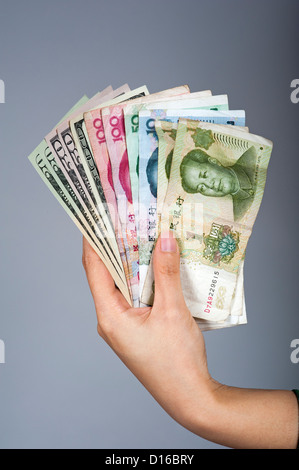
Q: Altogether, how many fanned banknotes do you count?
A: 11